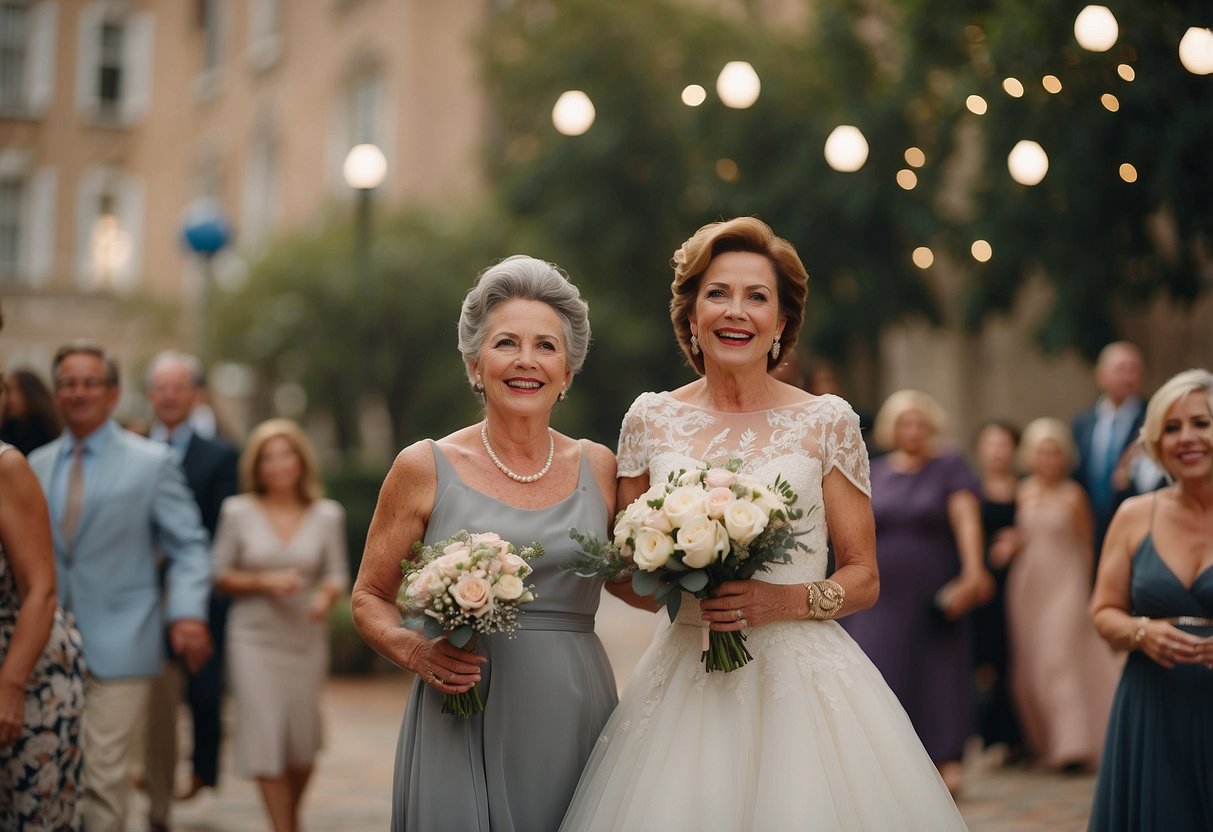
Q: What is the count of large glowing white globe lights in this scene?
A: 7